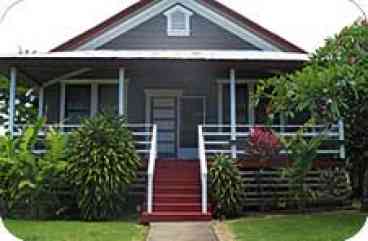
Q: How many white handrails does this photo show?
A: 2